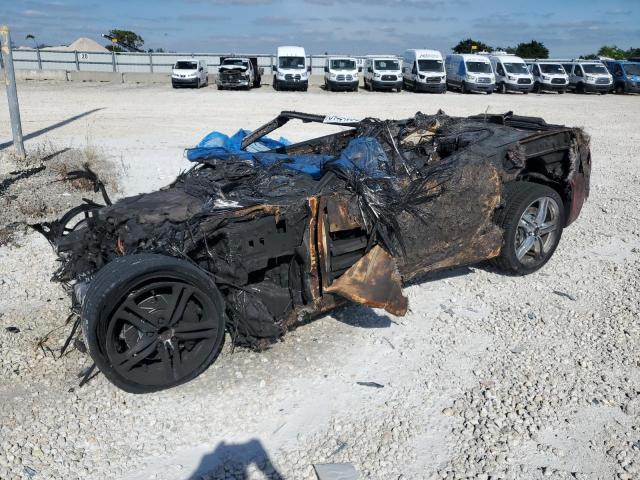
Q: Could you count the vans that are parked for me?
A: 10